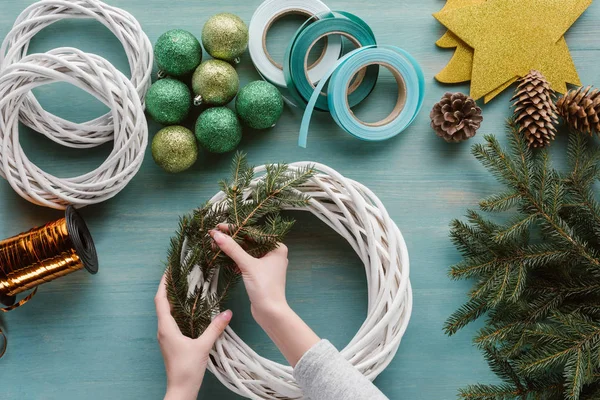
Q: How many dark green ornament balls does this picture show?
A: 4